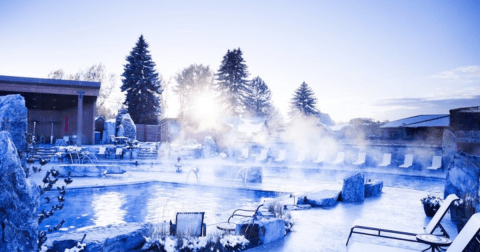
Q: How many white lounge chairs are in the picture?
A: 12